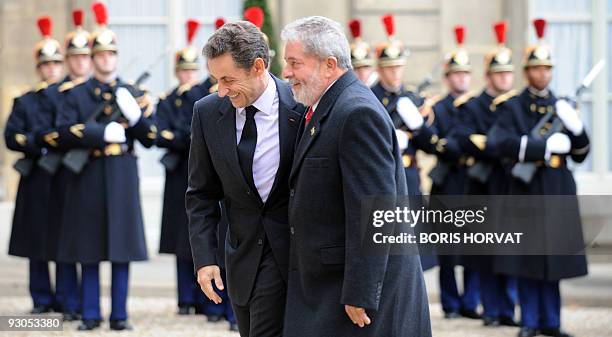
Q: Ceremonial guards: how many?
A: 11